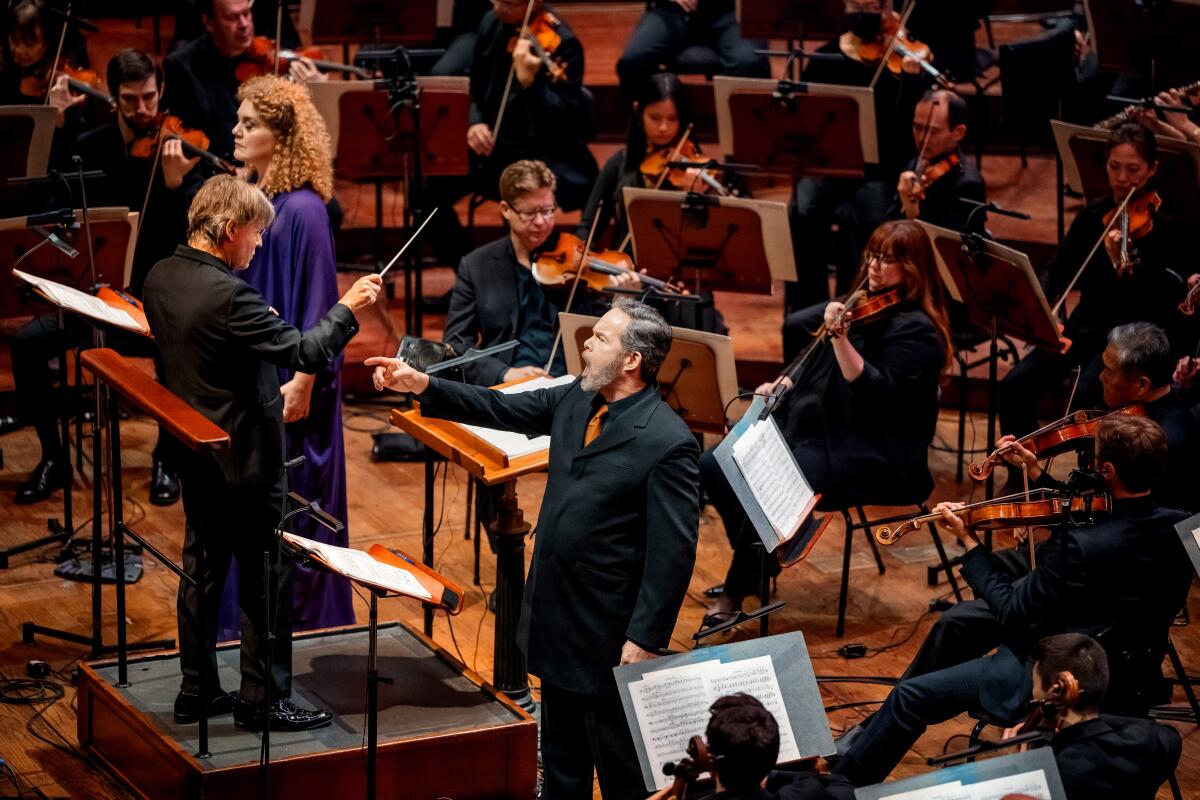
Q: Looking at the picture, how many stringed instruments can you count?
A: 15